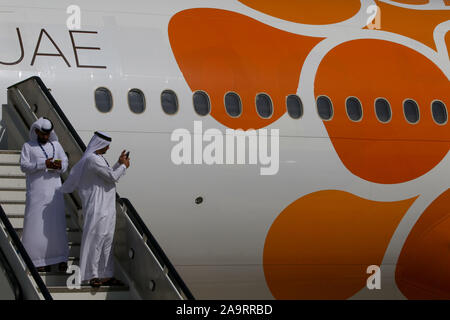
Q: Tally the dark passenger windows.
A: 12